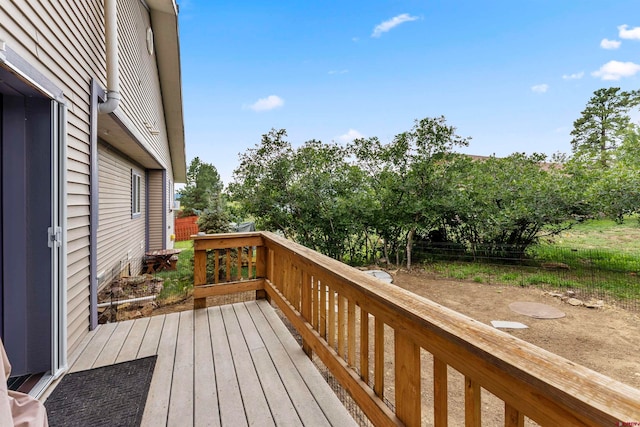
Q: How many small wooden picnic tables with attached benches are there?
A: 1